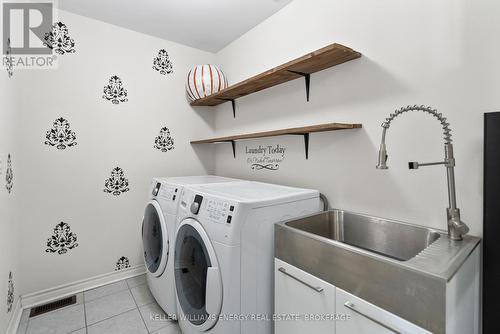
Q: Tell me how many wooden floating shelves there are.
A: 2